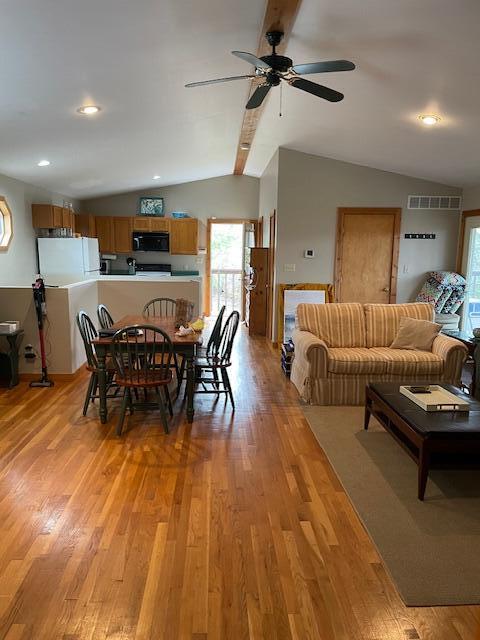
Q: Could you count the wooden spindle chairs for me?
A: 6